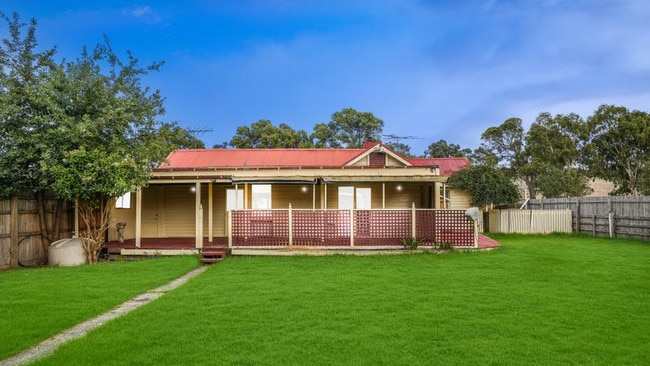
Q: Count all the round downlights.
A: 3